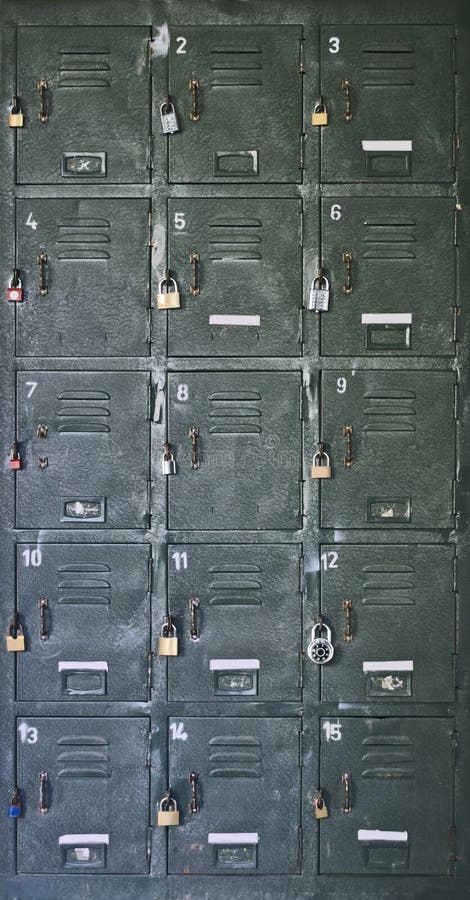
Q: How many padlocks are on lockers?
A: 15